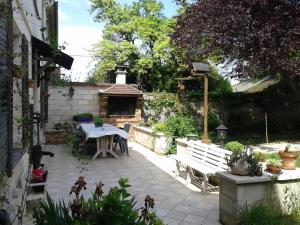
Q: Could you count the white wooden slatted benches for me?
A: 1